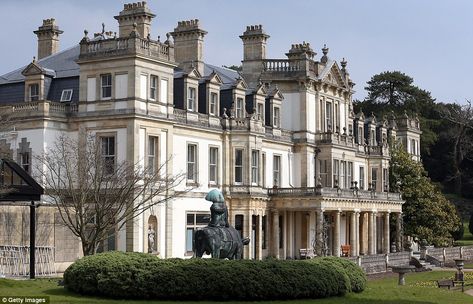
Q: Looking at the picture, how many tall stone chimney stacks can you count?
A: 5